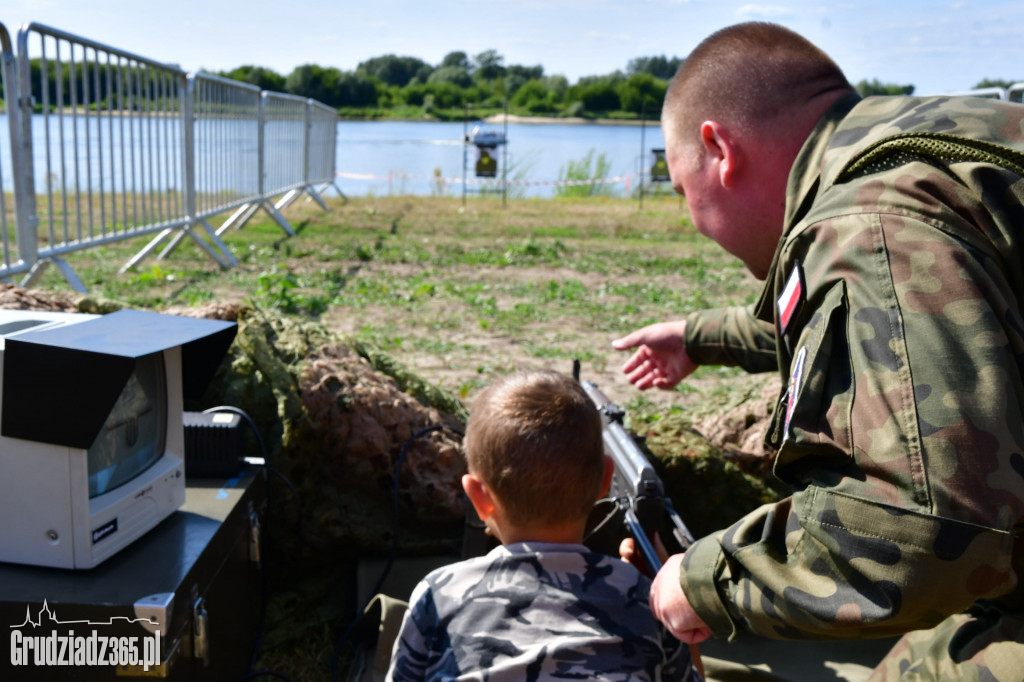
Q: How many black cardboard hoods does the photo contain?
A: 1